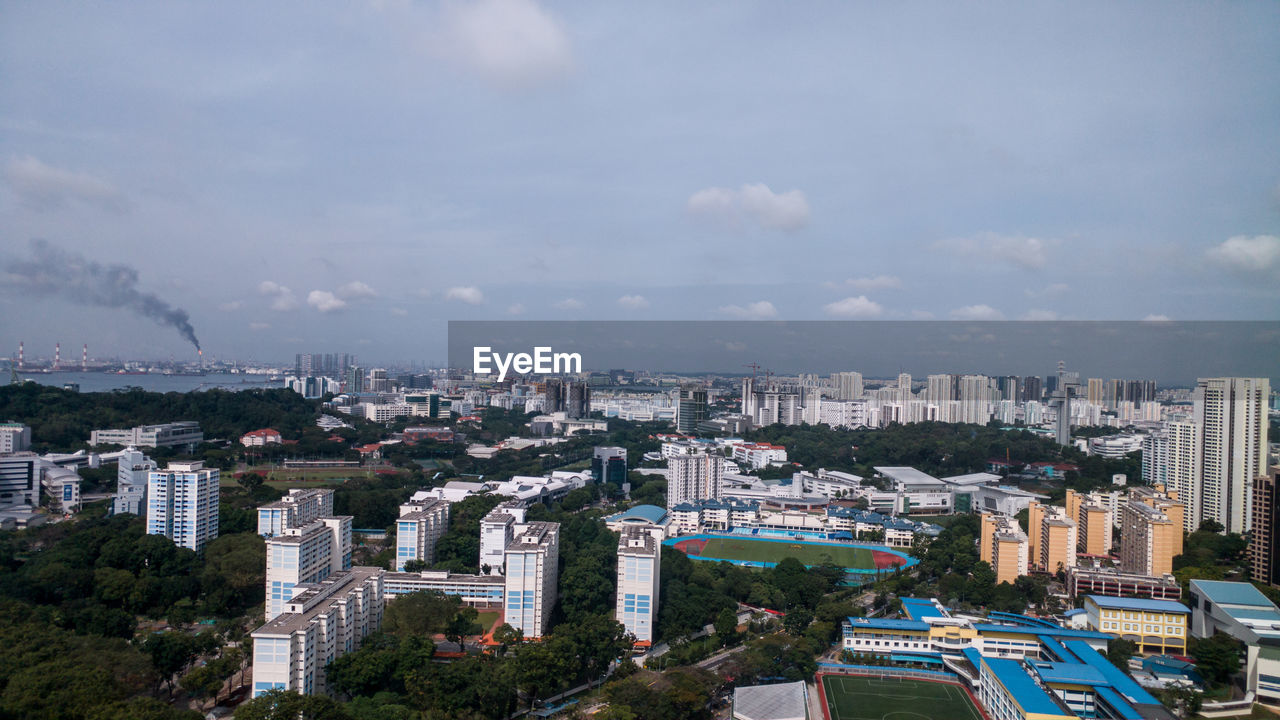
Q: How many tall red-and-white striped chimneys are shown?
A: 3